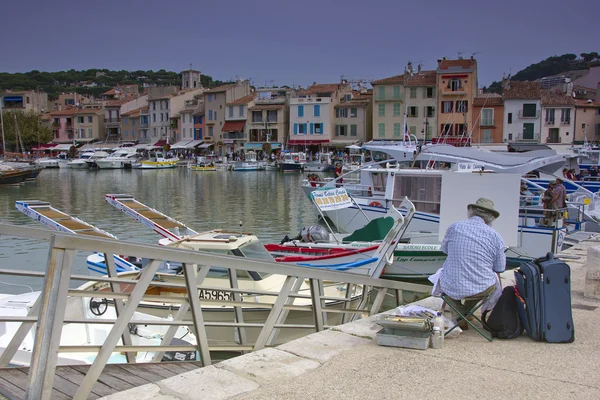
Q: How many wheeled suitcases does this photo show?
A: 1